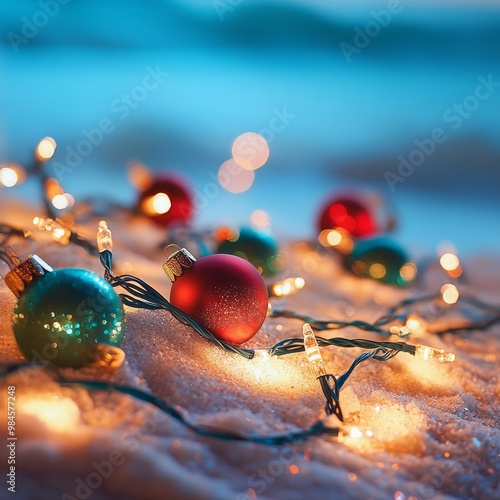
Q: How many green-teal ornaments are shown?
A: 3